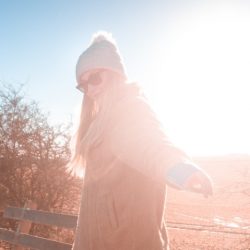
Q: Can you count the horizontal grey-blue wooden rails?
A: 2